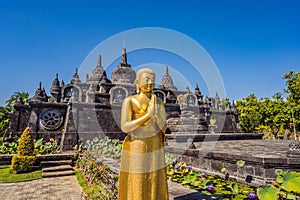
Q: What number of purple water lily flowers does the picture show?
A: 5